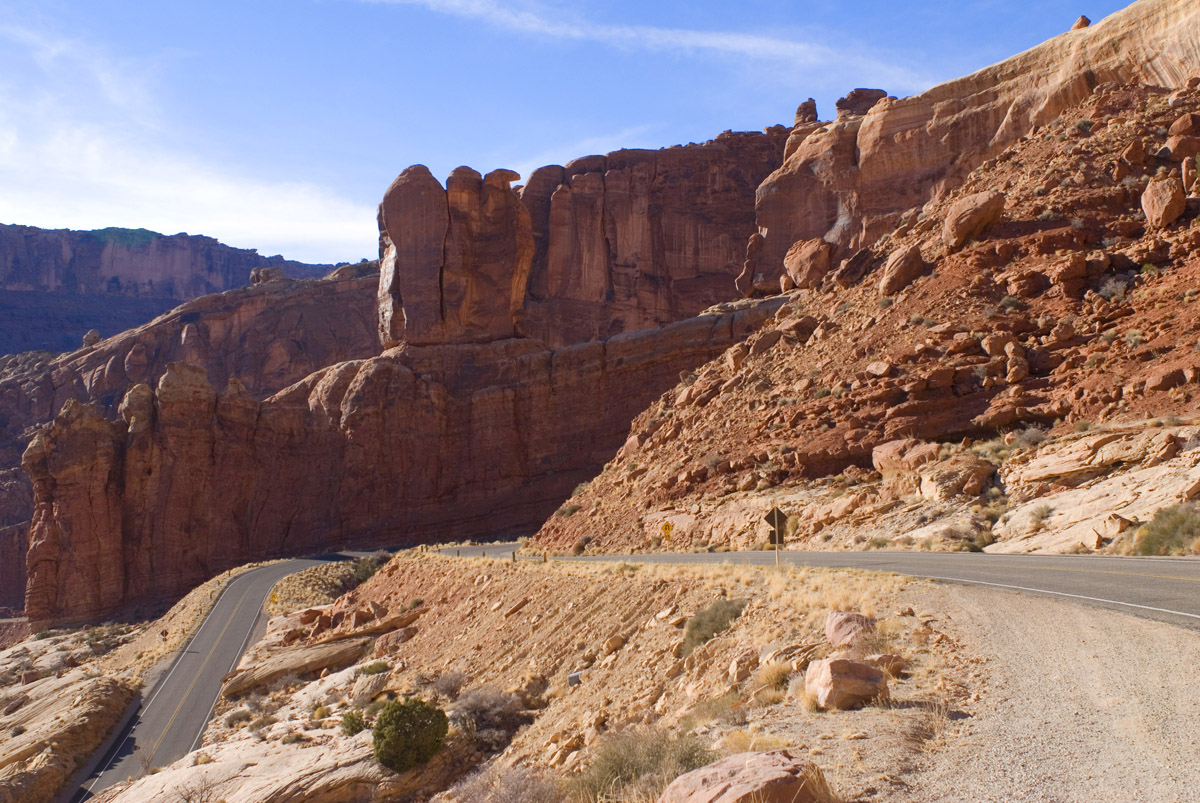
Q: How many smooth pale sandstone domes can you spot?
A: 0